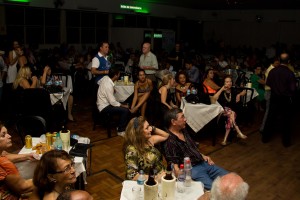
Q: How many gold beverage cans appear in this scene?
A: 3